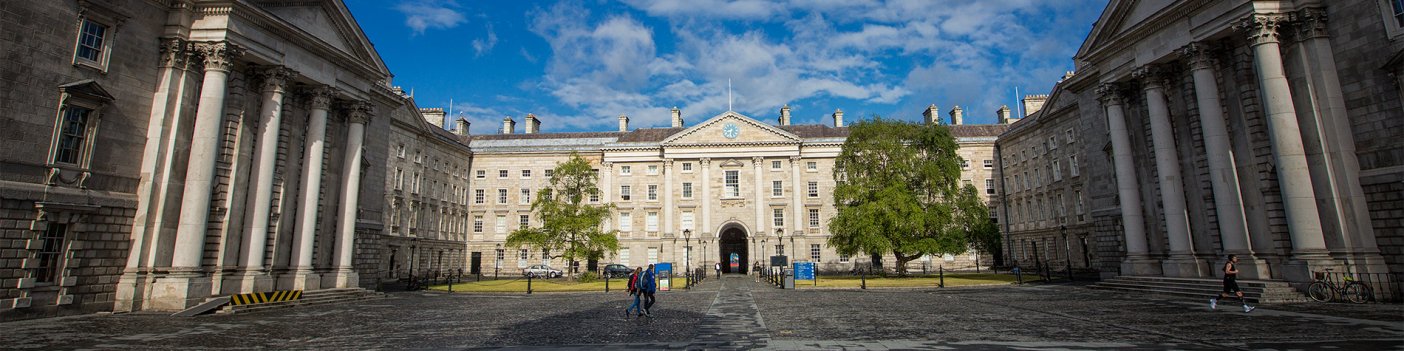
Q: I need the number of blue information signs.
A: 2